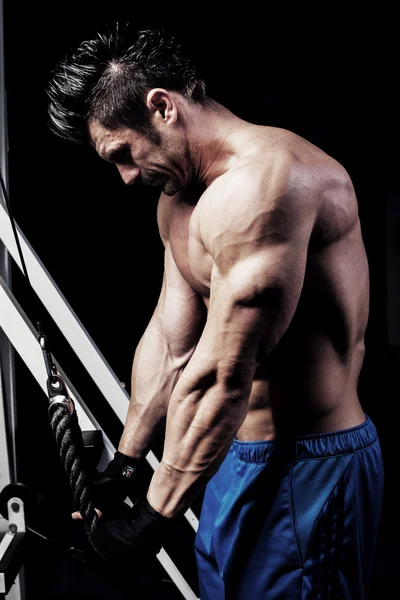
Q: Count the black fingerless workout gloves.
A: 2